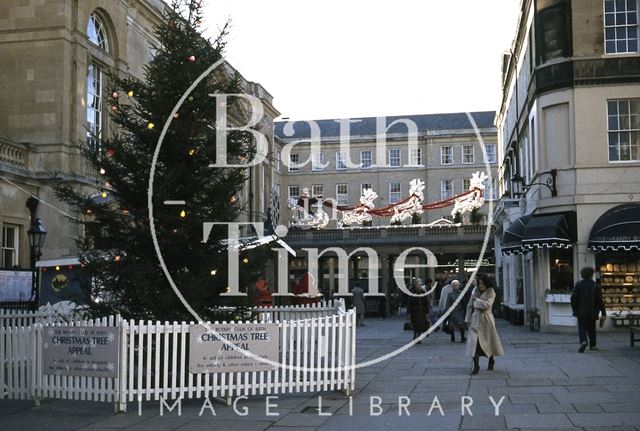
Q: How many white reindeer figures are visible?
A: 3